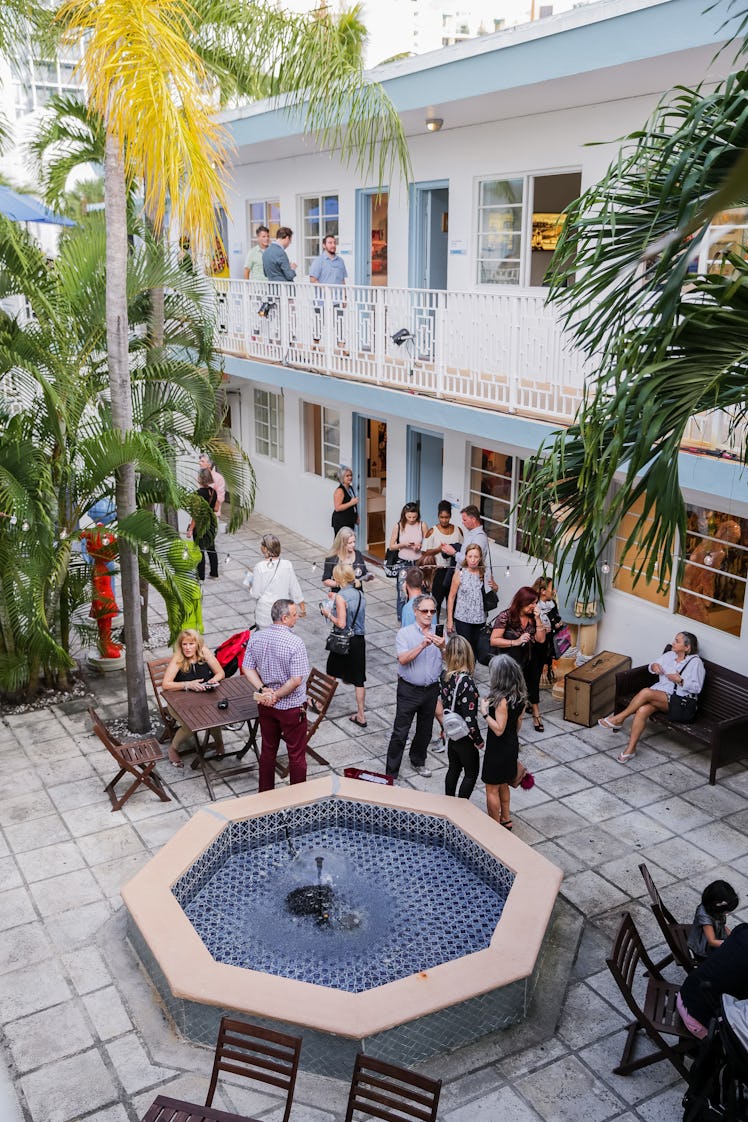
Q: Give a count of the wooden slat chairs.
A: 7